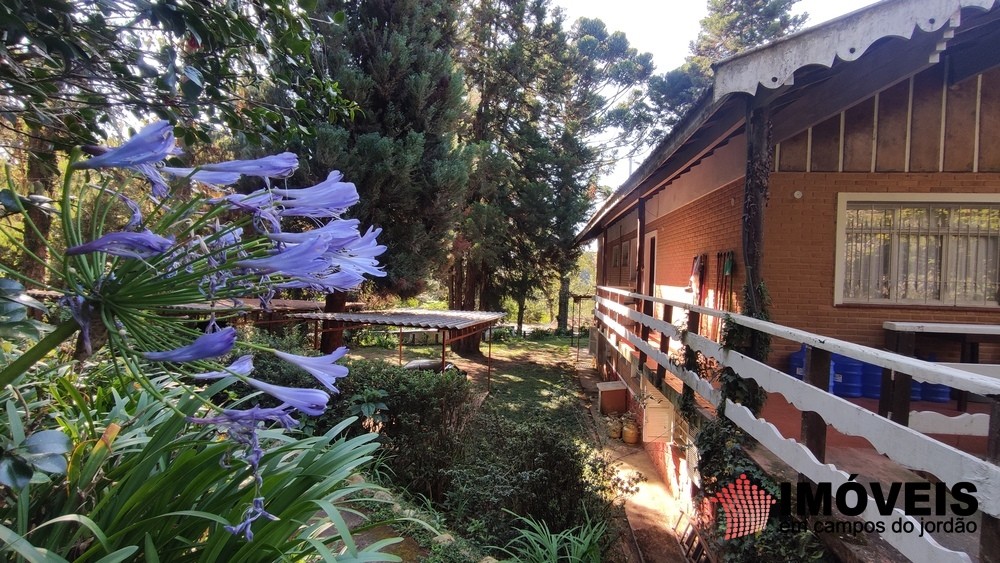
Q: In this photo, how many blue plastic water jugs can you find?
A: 5